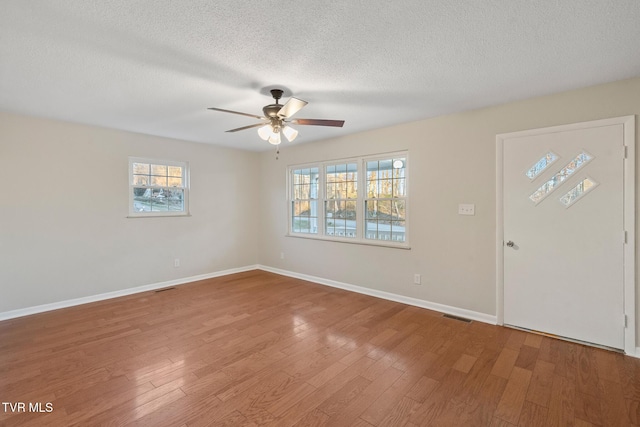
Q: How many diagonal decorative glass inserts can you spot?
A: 3